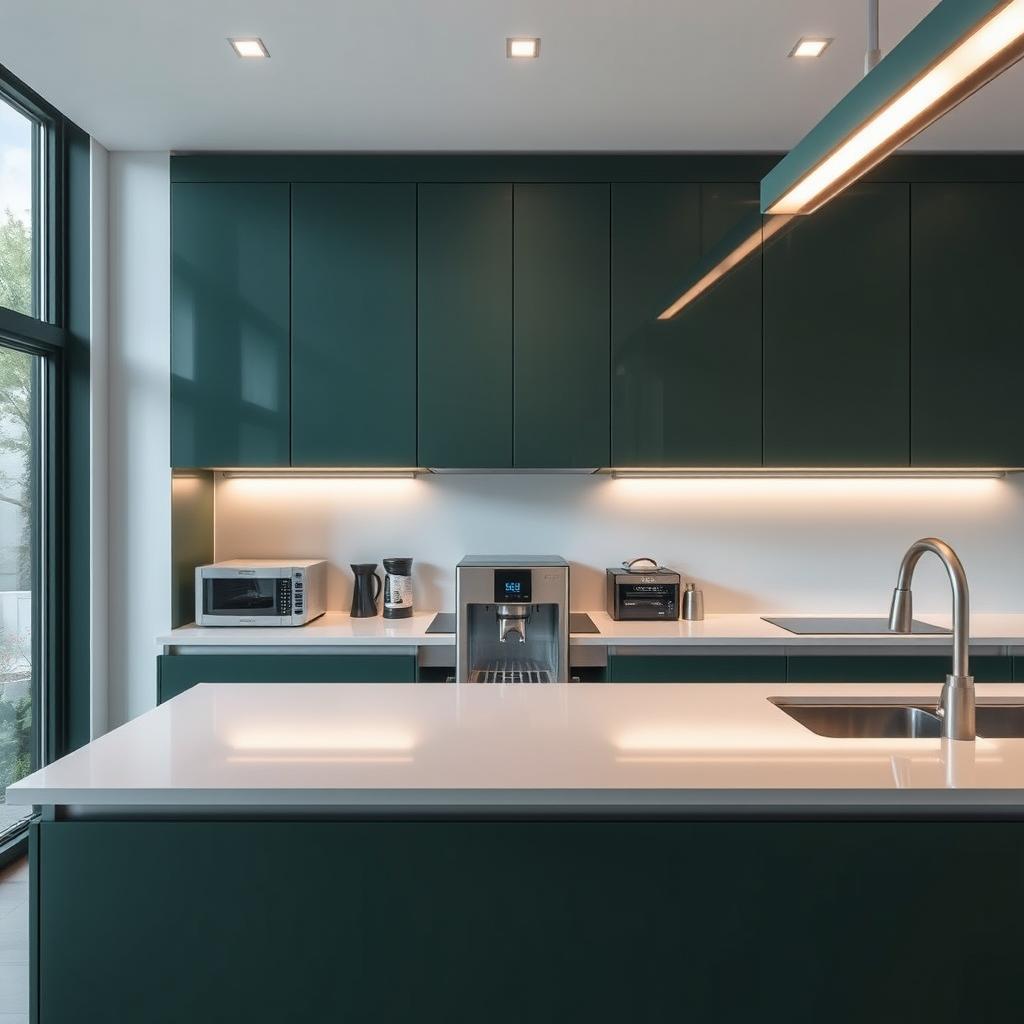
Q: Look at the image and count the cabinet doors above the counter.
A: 7